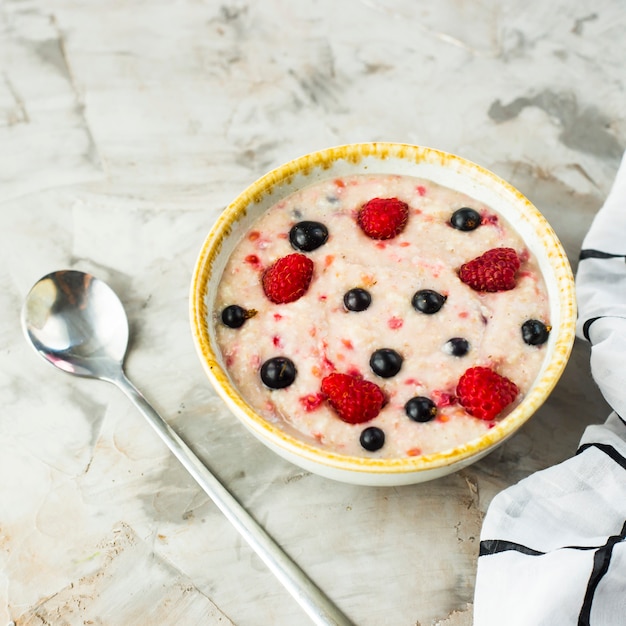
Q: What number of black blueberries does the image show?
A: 11